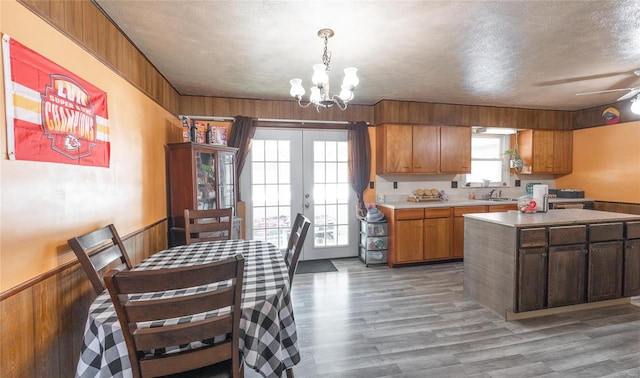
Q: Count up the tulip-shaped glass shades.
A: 5